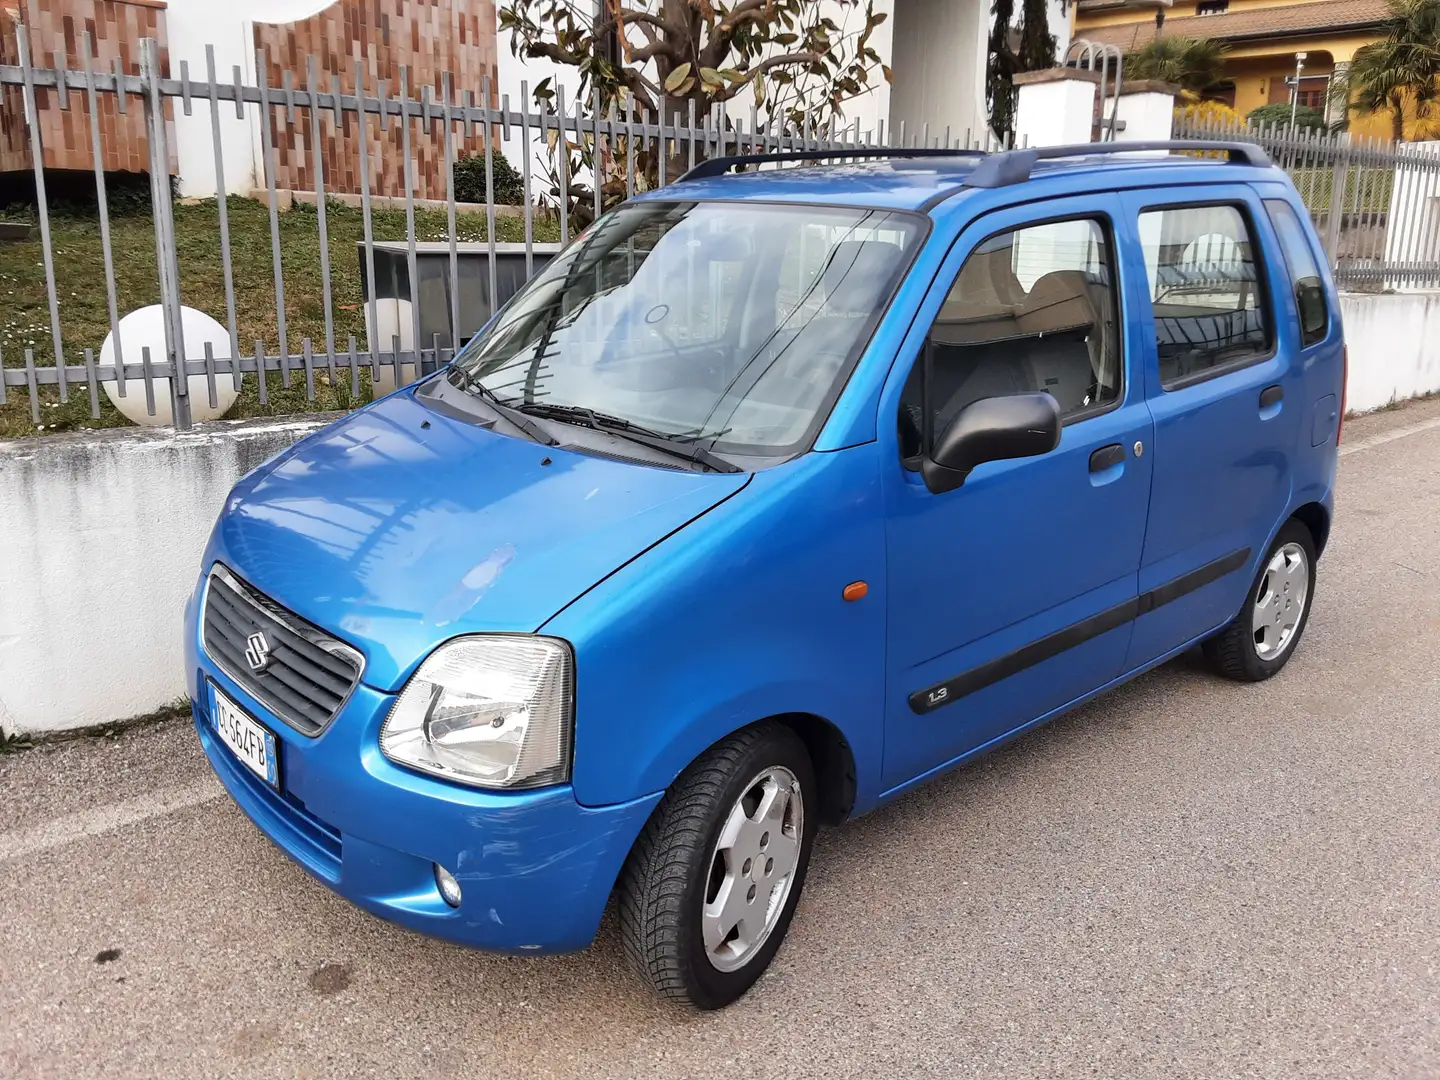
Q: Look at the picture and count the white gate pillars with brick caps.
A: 2